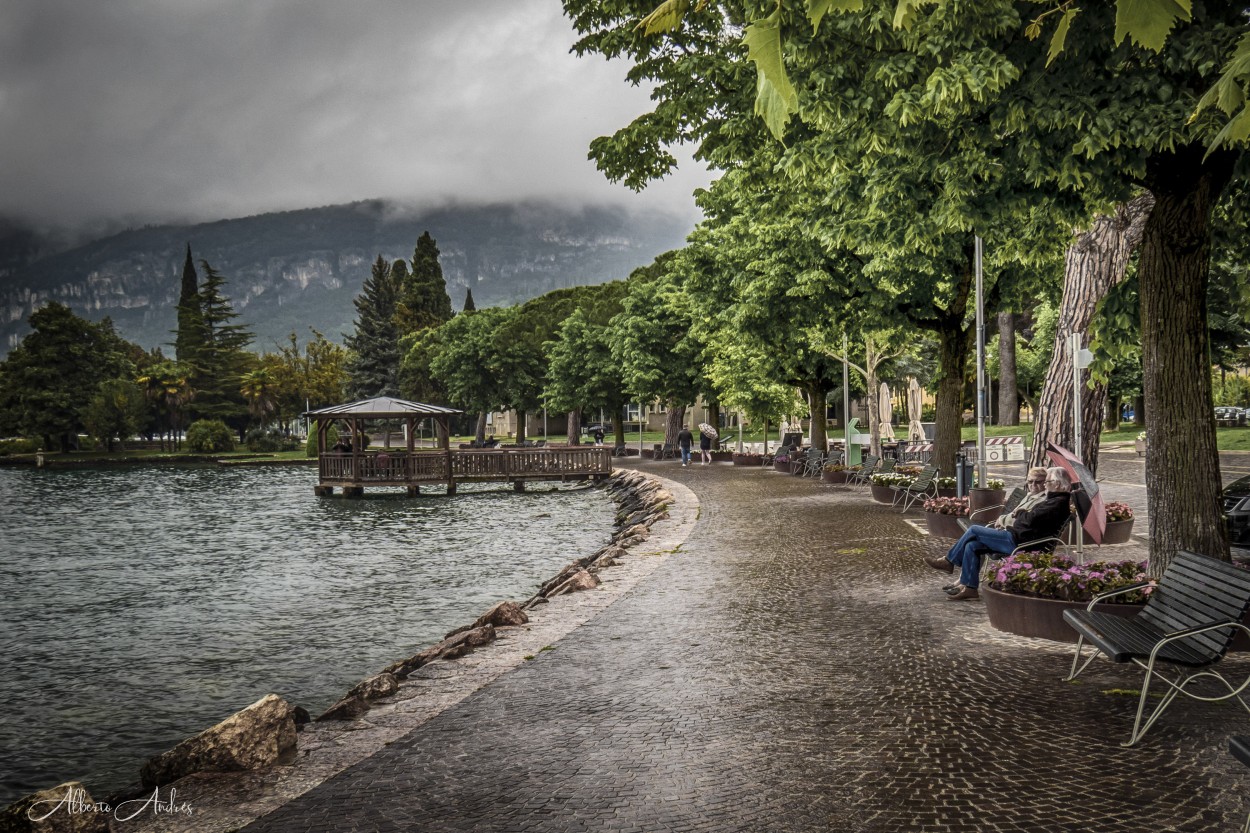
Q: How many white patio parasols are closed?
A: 2